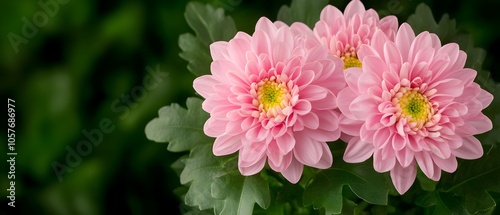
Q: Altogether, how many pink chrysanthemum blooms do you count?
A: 3